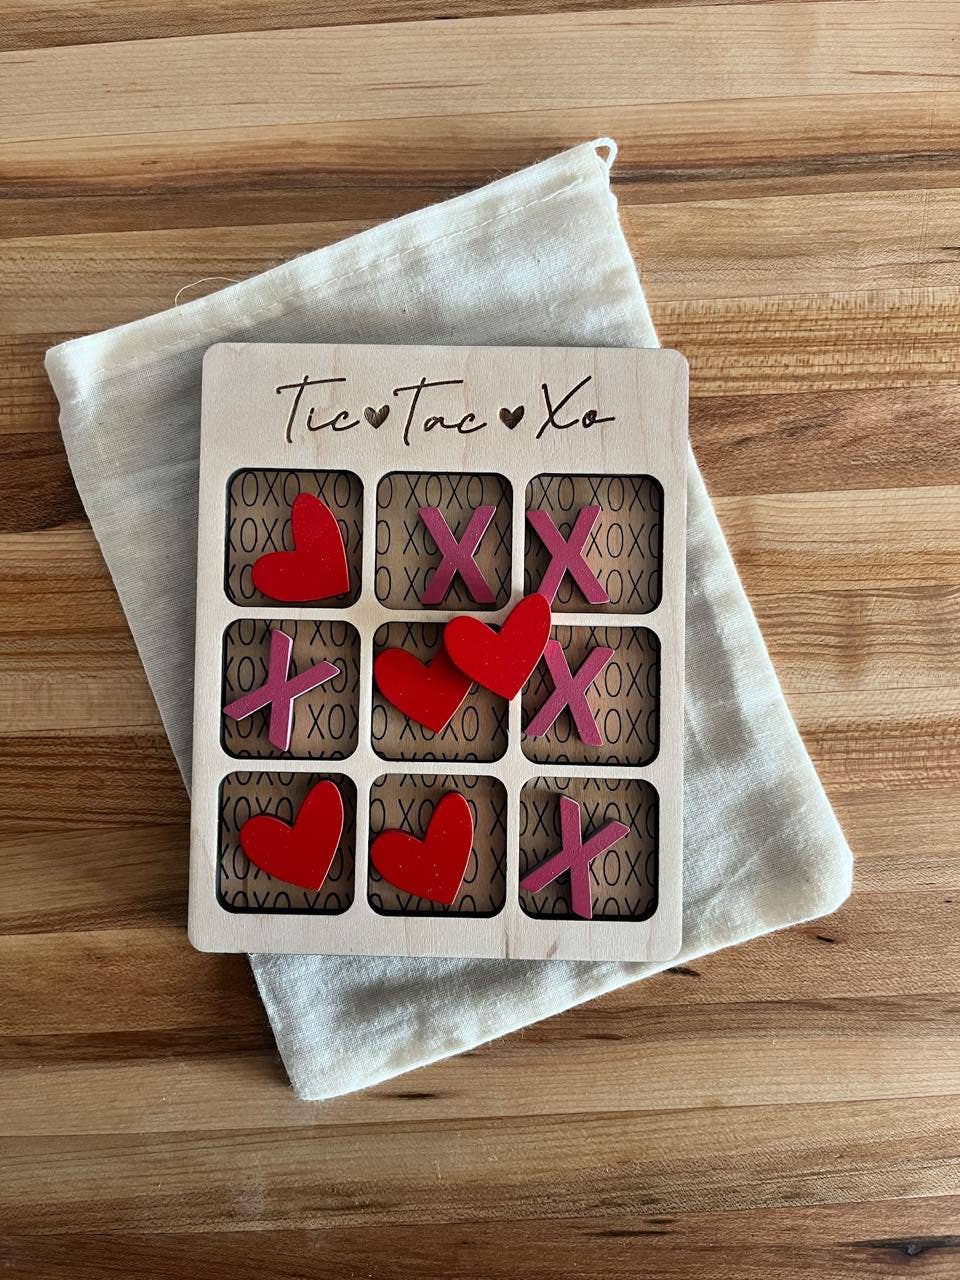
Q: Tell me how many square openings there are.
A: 9